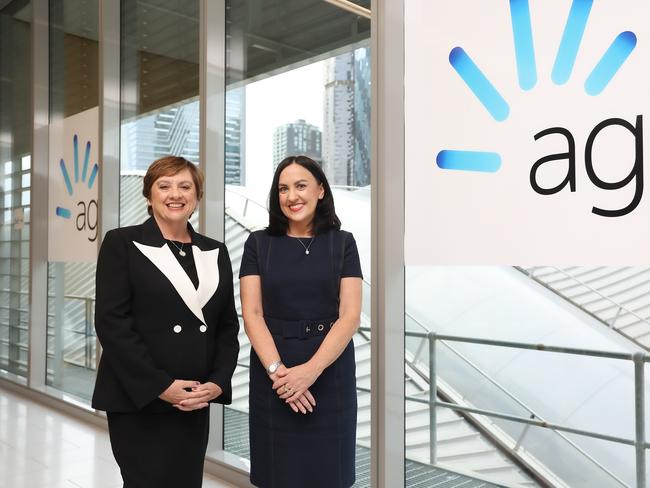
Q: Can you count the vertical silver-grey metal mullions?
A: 4